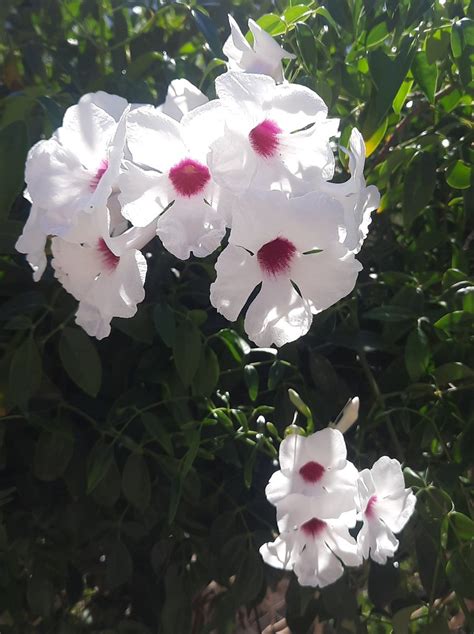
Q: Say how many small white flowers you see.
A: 3